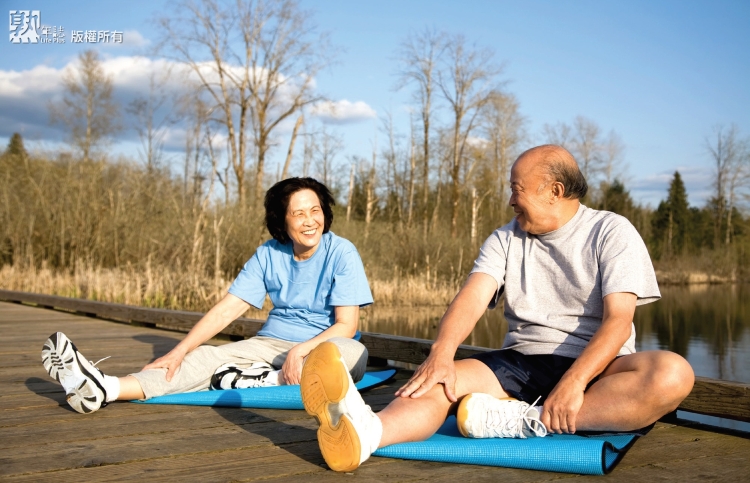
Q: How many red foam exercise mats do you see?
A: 0